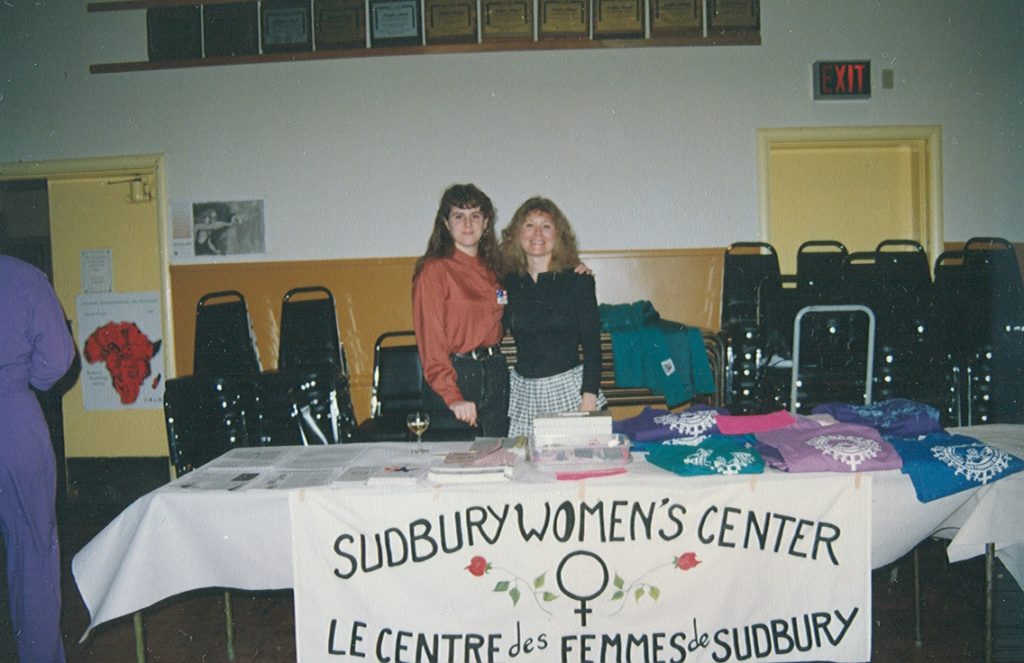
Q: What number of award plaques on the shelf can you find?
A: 11